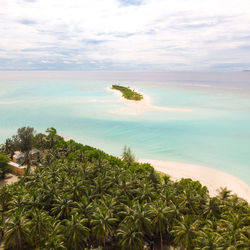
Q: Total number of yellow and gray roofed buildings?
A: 2